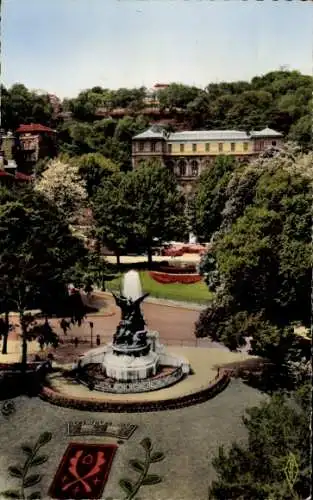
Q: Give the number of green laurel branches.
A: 2